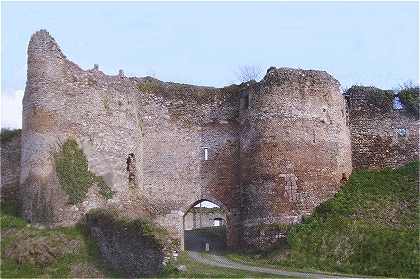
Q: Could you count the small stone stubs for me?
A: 2